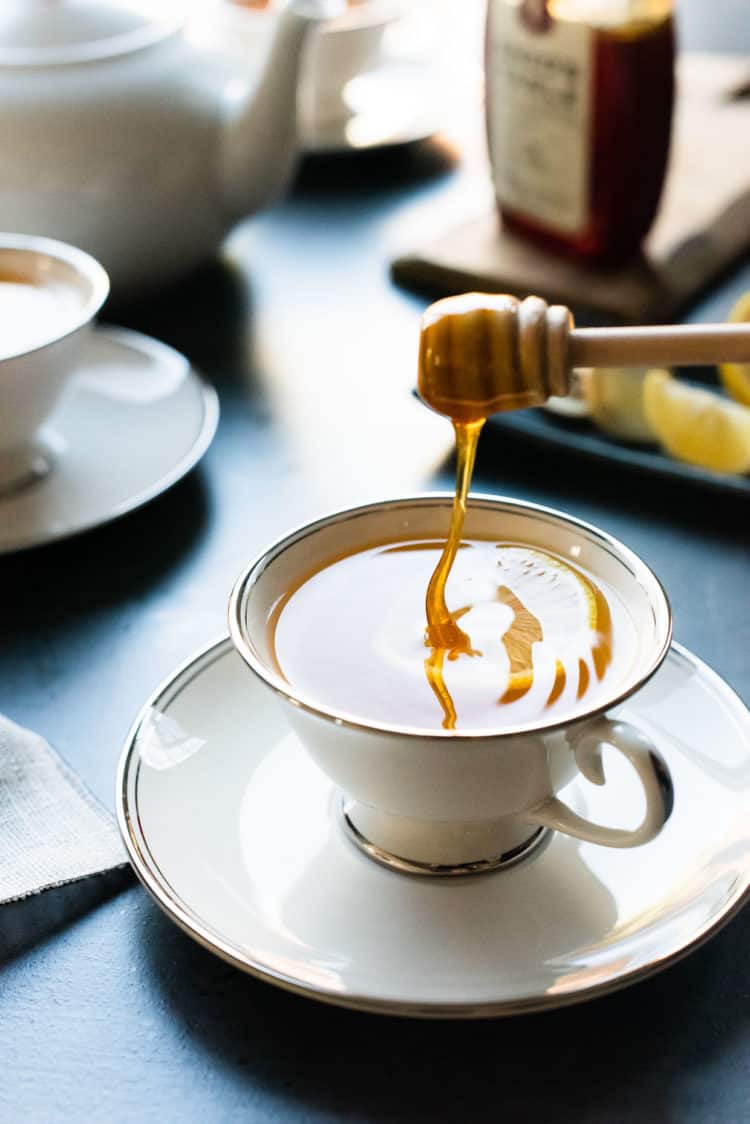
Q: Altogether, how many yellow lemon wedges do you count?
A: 2